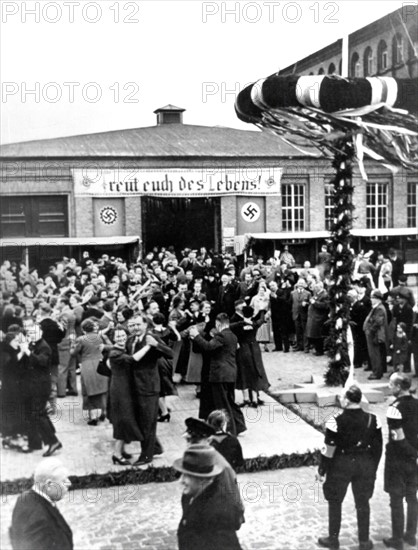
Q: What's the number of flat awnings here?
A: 2